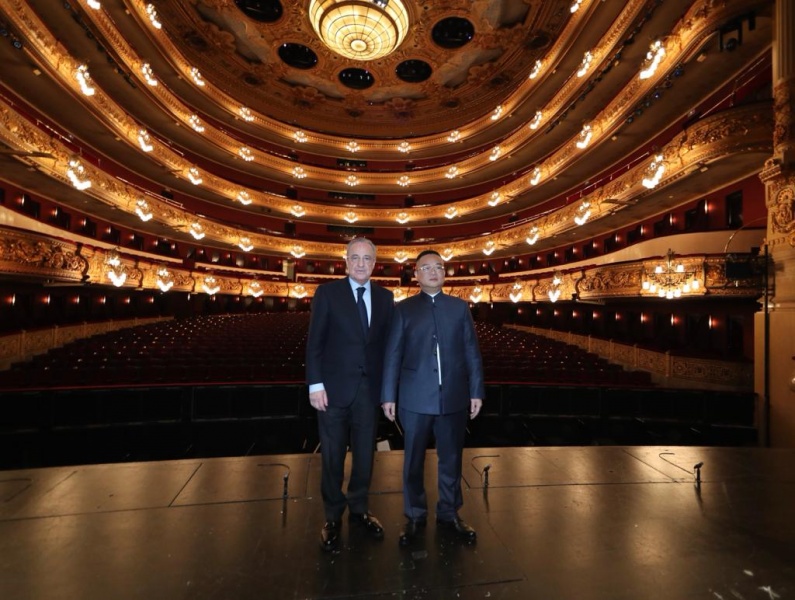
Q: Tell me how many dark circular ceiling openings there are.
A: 5